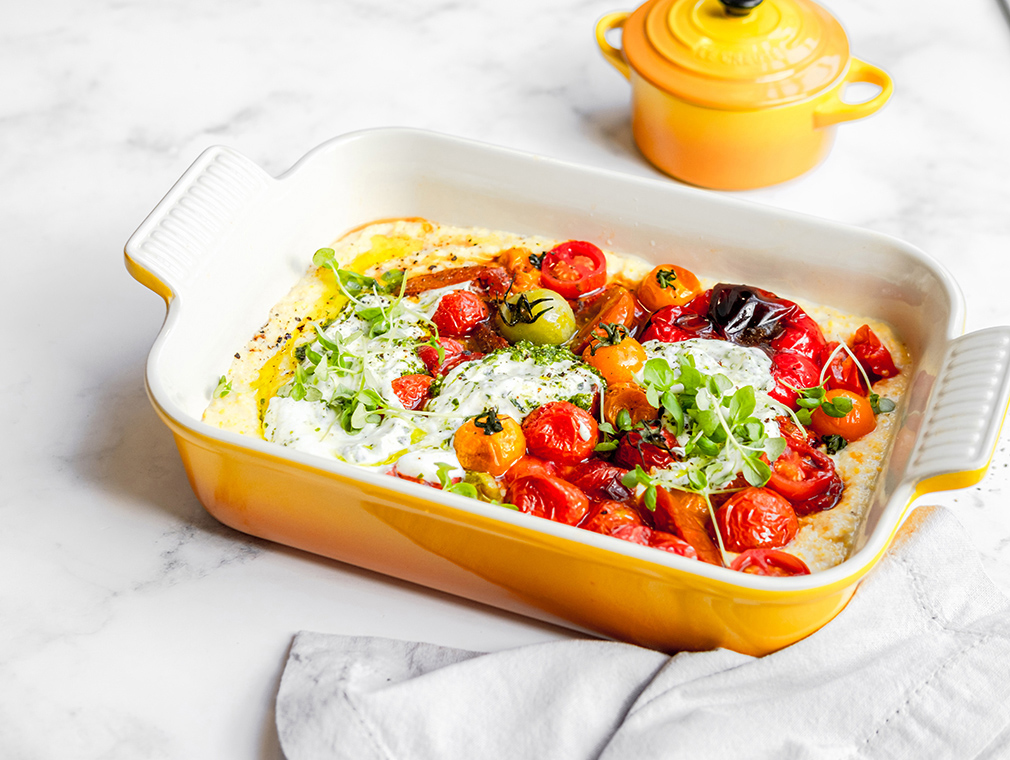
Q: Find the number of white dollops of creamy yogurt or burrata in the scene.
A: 3